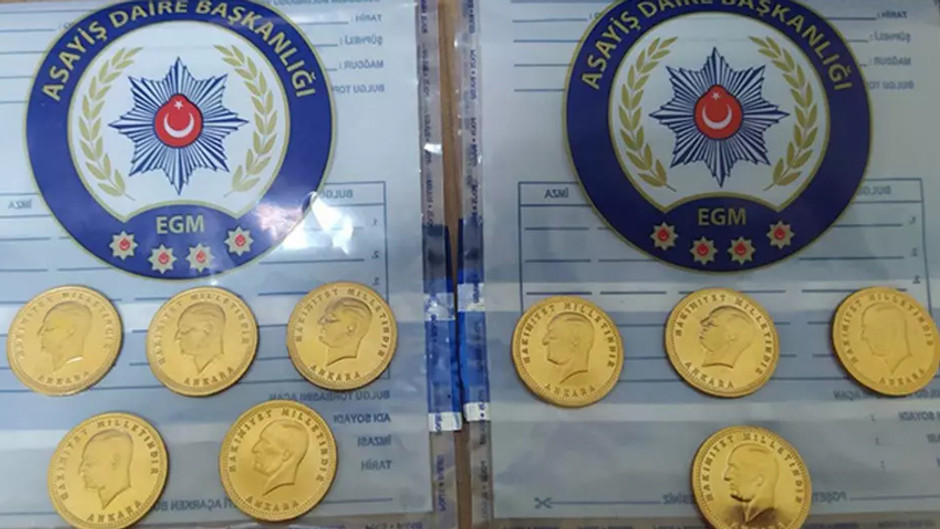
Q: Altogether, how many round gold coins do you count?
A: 9